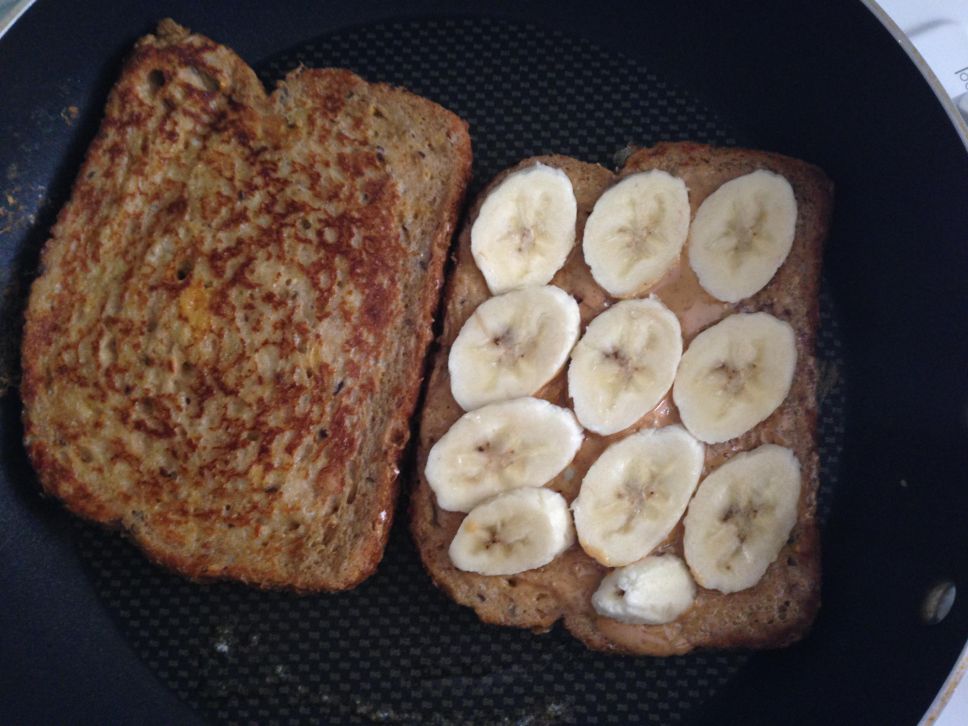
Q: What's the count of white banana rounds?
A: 11